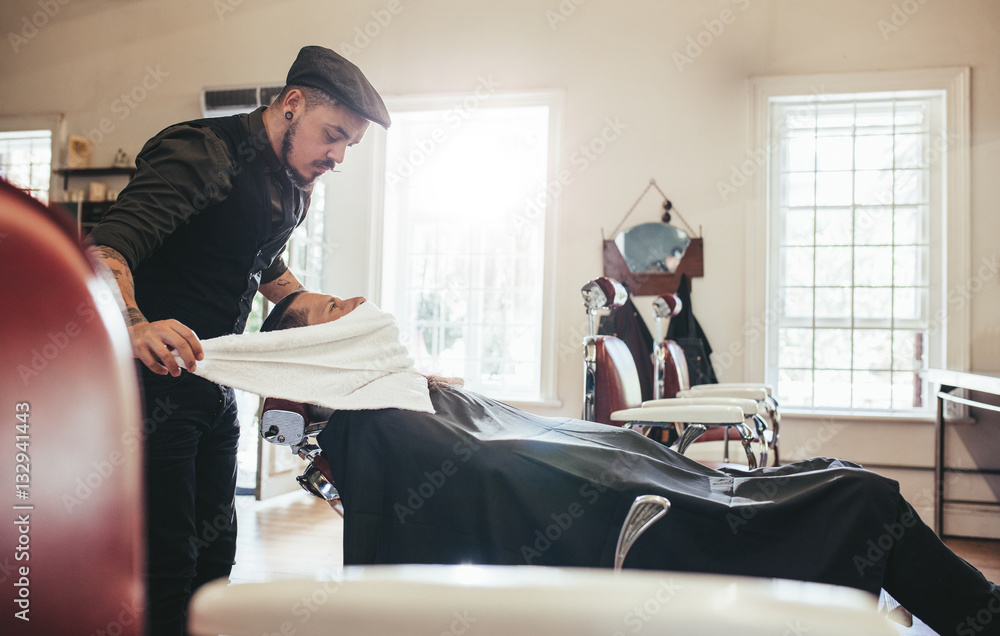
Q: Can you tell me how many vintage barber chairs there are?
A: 4